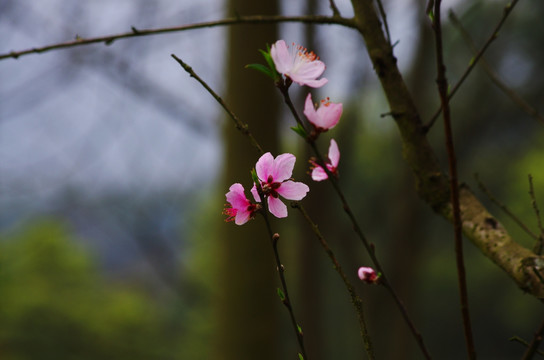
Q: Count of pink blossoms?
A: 6